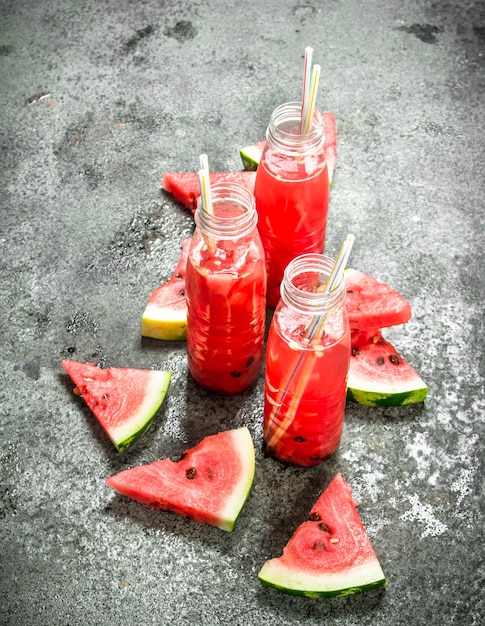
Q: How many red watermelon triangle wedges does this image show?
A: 8